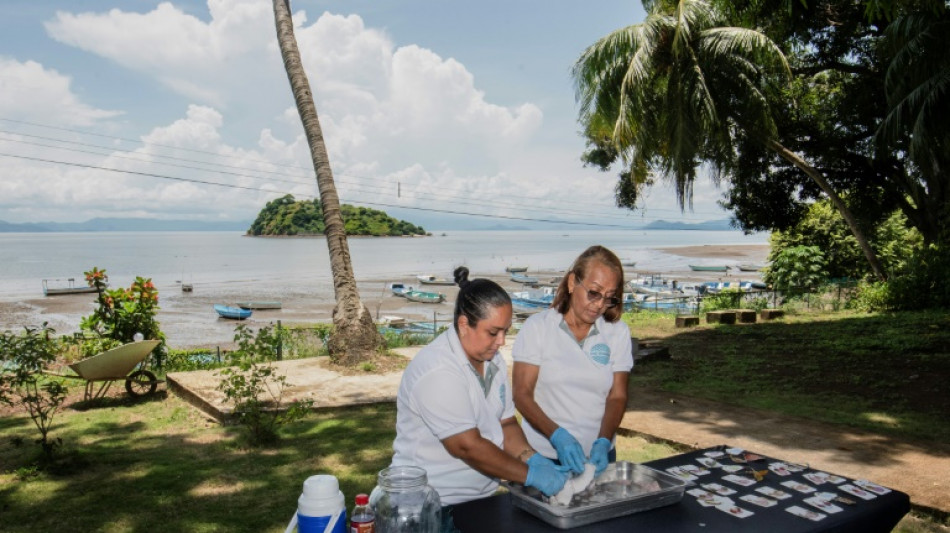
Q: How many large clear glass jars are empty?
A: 1